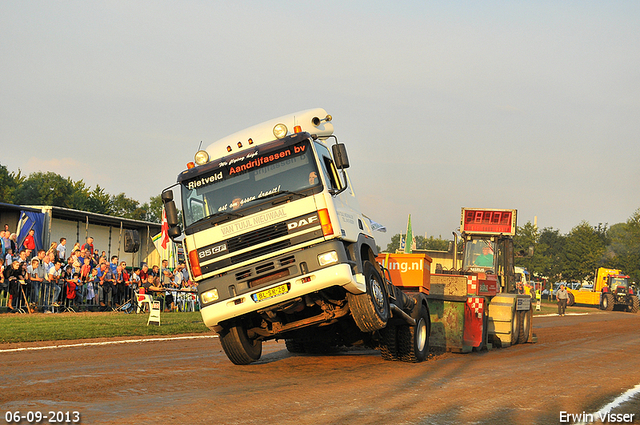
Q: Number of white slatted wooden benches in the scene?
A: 0